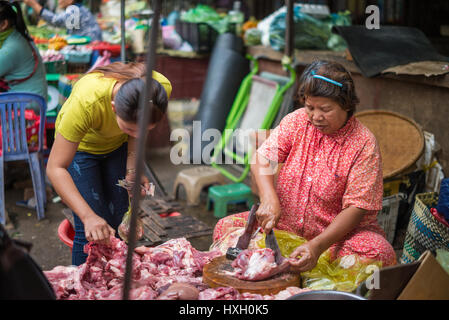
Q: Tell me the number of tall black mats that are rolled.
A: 1